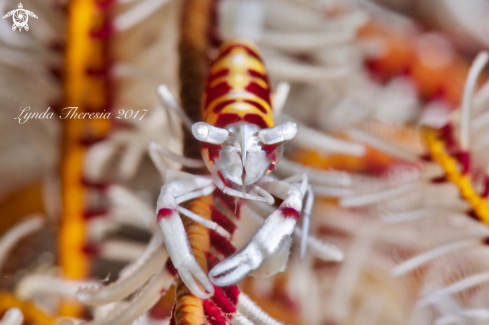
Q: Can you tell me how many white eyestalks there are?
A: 2